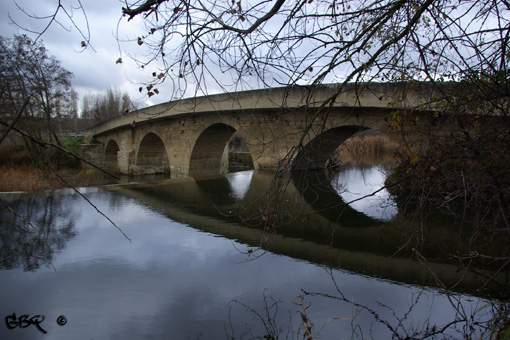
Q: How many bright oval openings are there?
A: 2